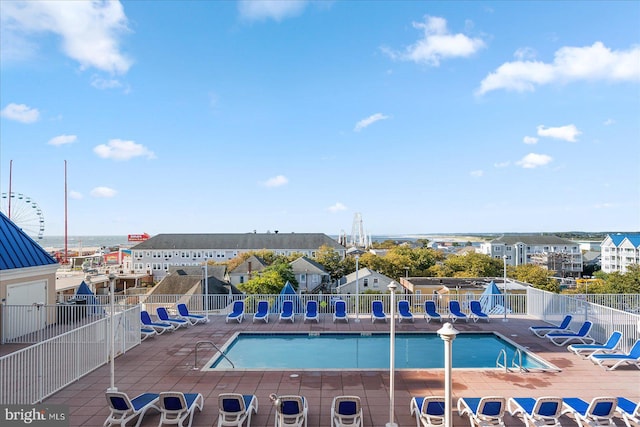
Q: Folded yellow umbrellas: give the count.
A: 0